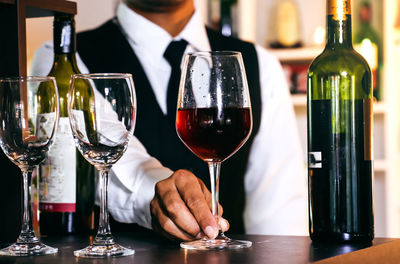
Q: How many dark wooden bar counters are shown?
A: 1